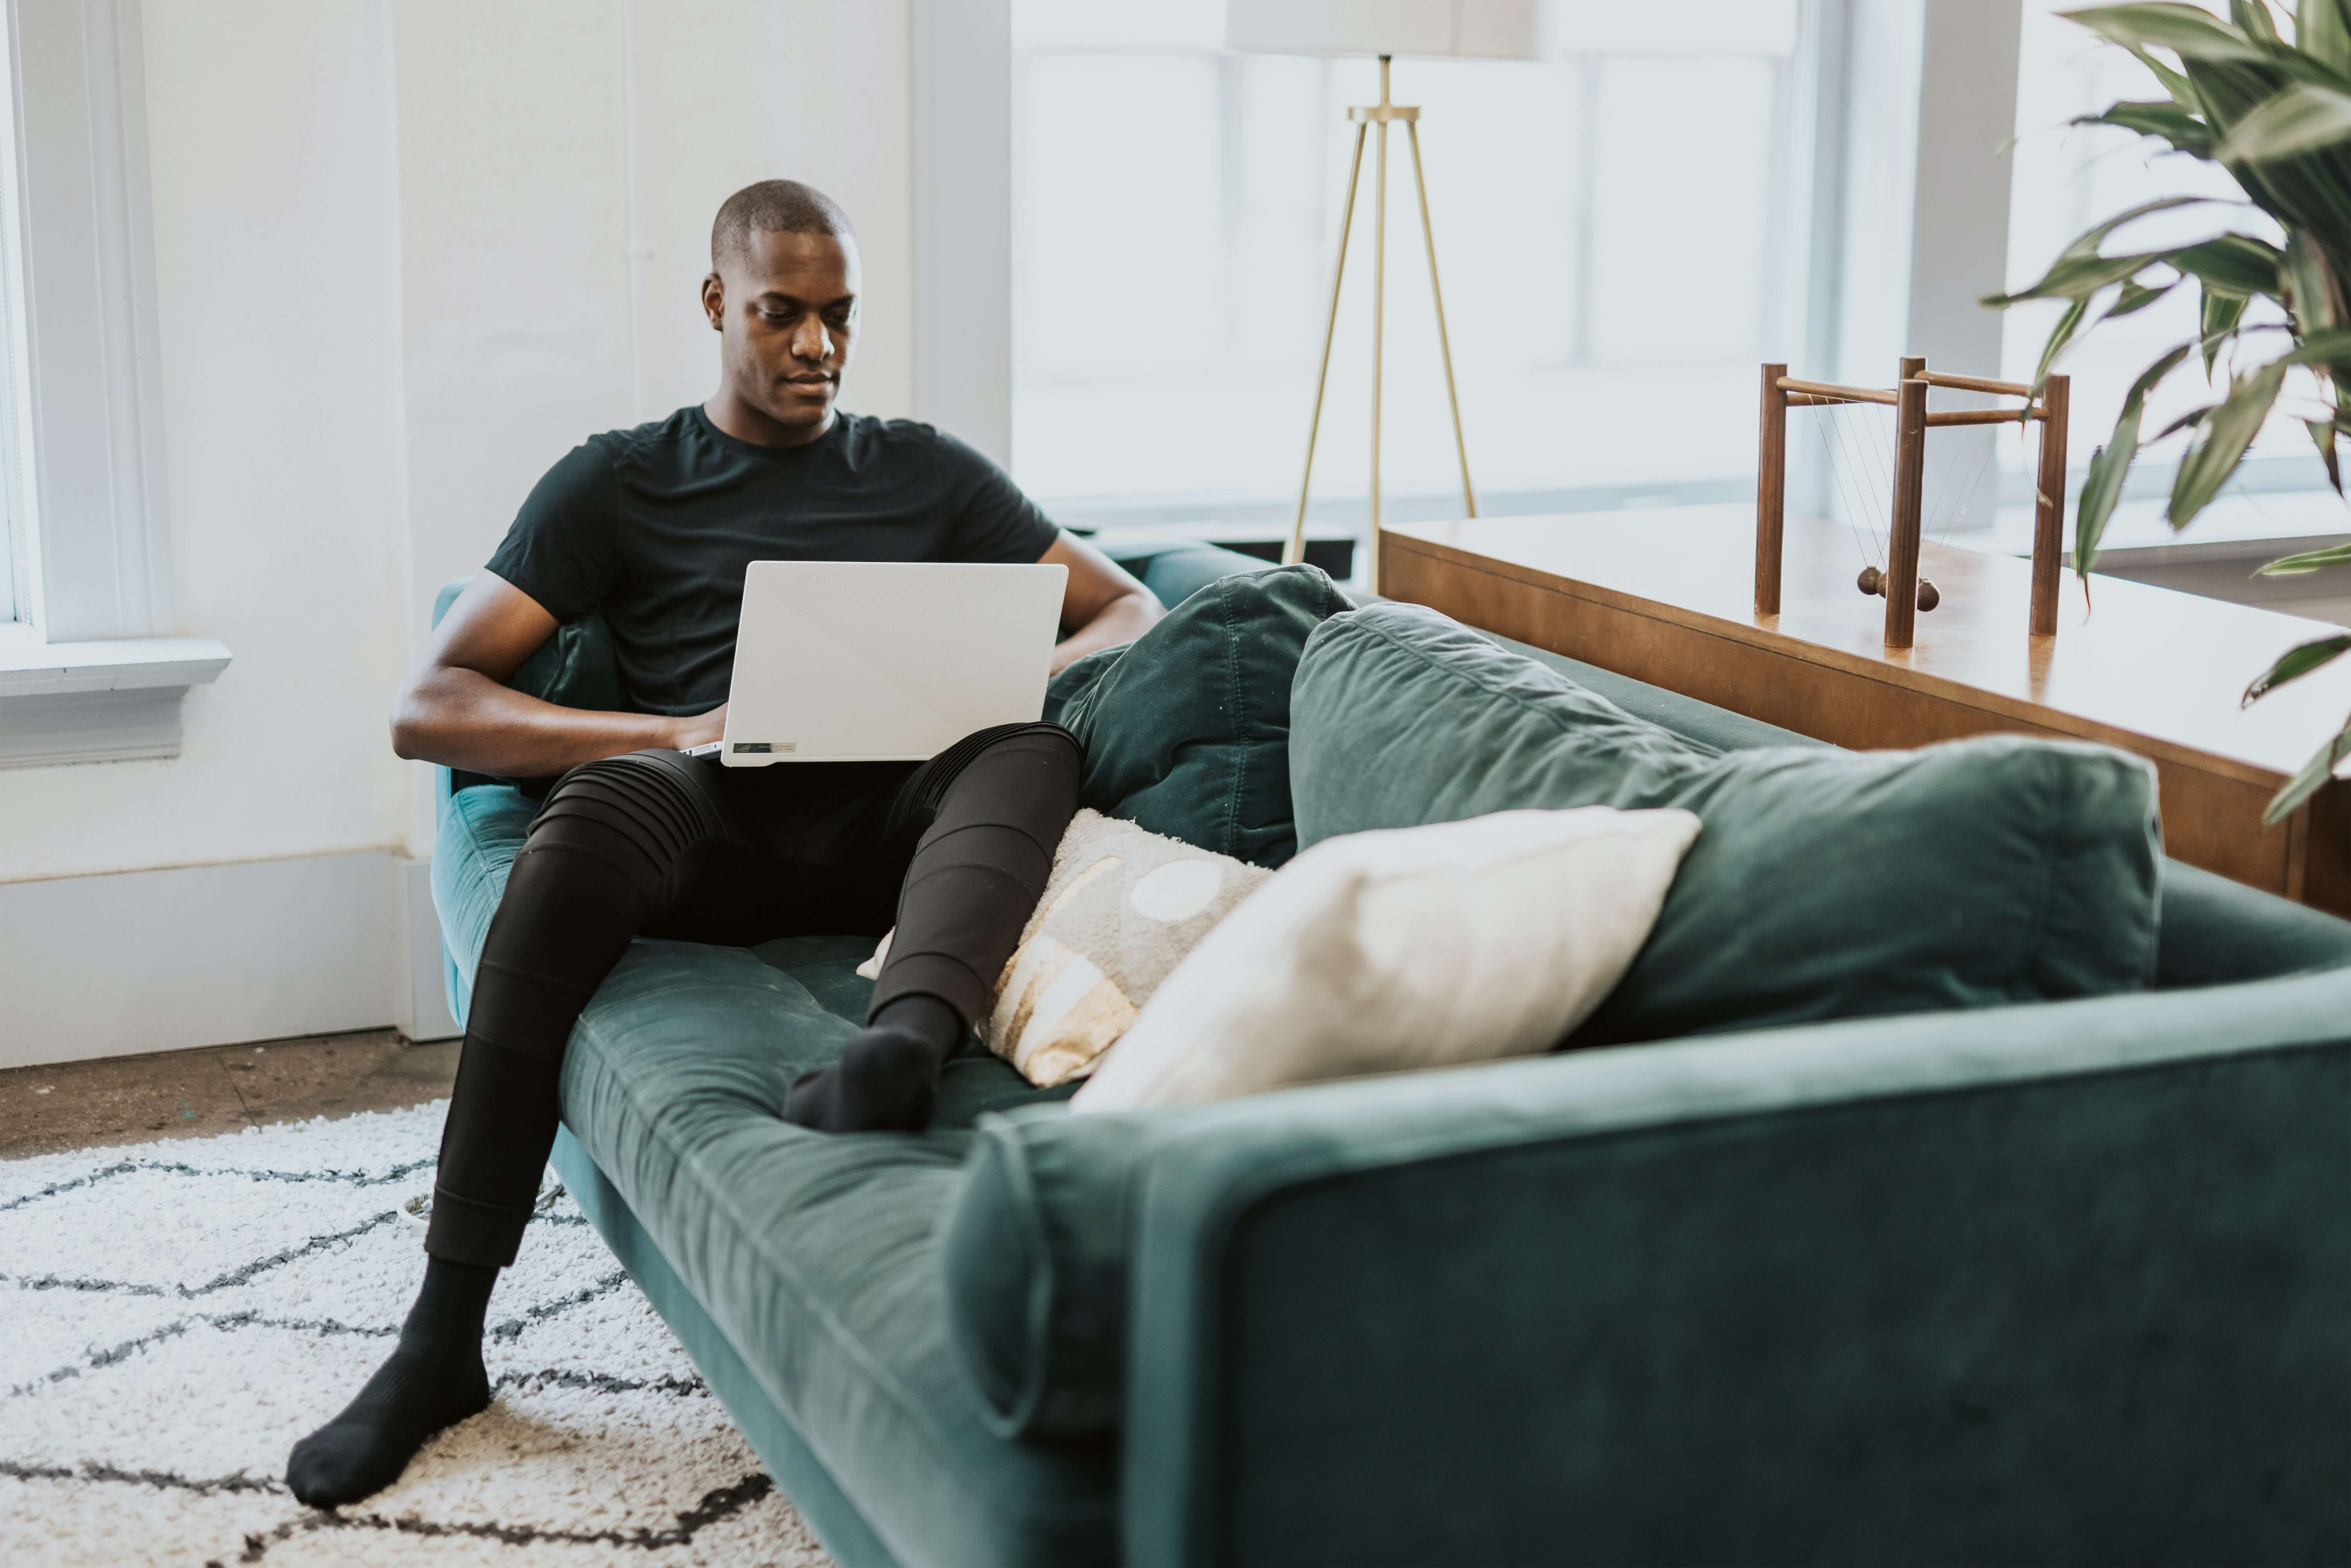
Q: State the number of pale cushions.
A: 2